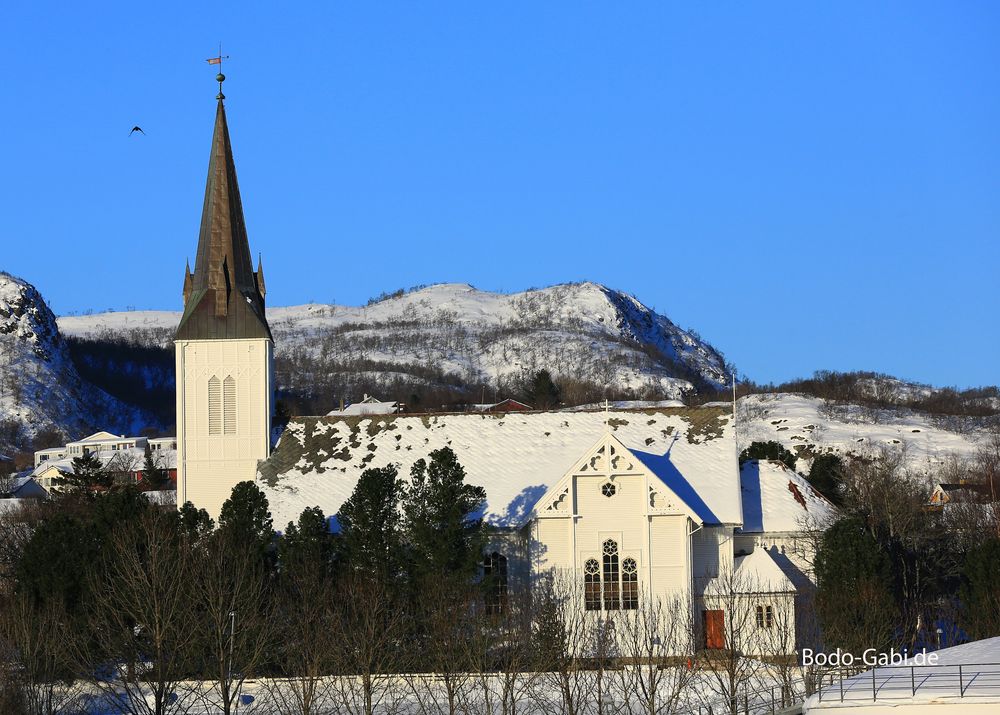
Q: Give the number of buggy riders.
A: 0